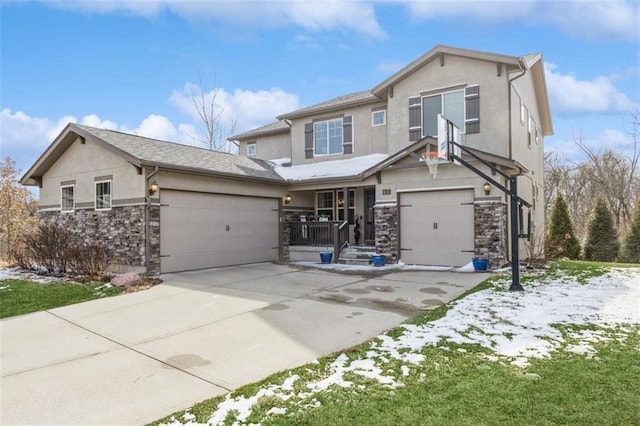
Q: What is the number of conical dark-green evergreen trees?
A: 3